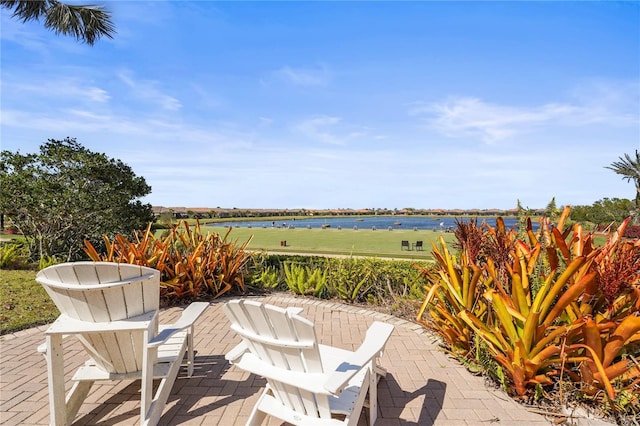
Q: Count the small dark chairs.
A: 2